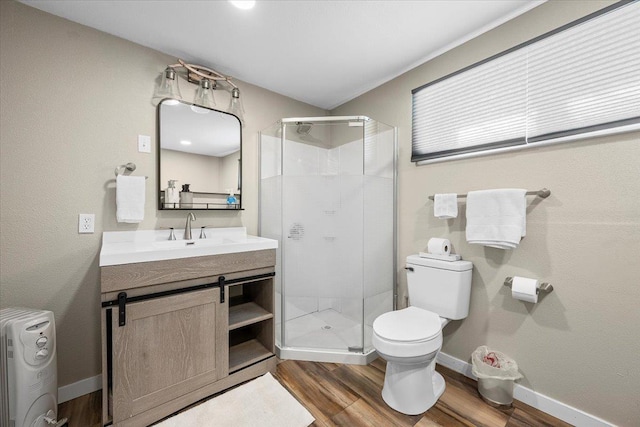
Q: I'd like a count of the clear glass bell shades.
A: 3